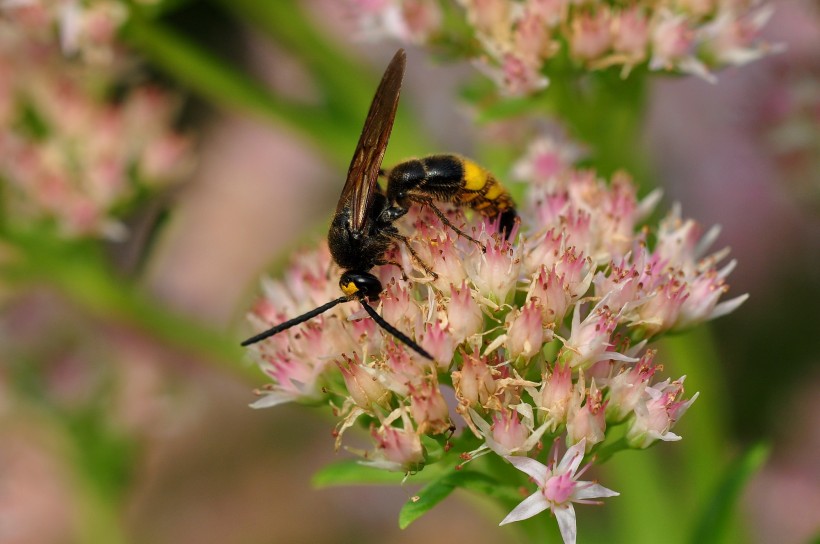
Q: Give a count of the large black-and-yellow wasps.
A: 1